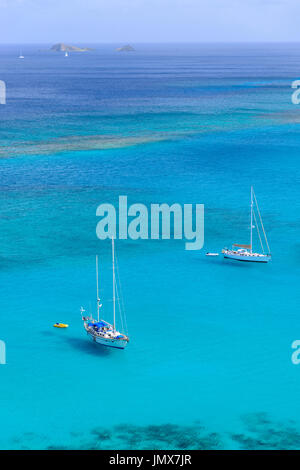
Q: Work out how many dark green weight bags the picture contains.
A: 0